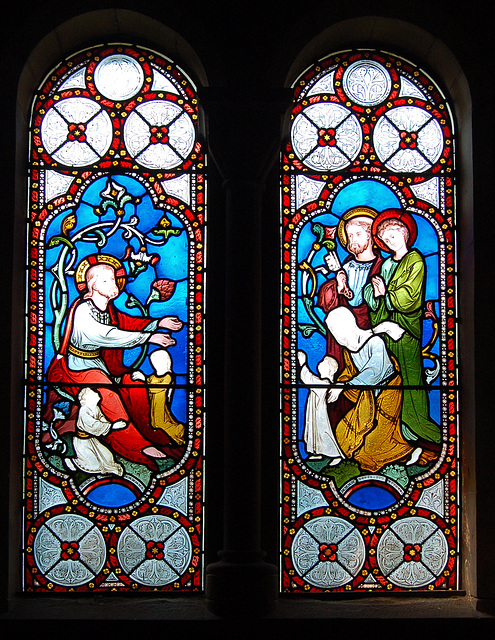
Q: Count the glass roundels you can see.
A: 10